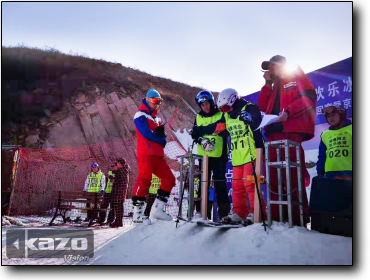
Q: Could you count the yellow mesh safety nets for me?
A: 0